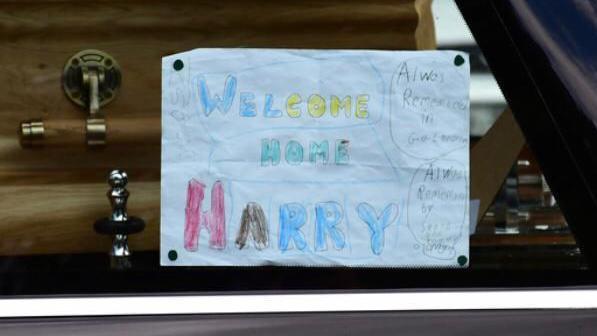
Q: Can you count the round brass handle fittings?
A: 1